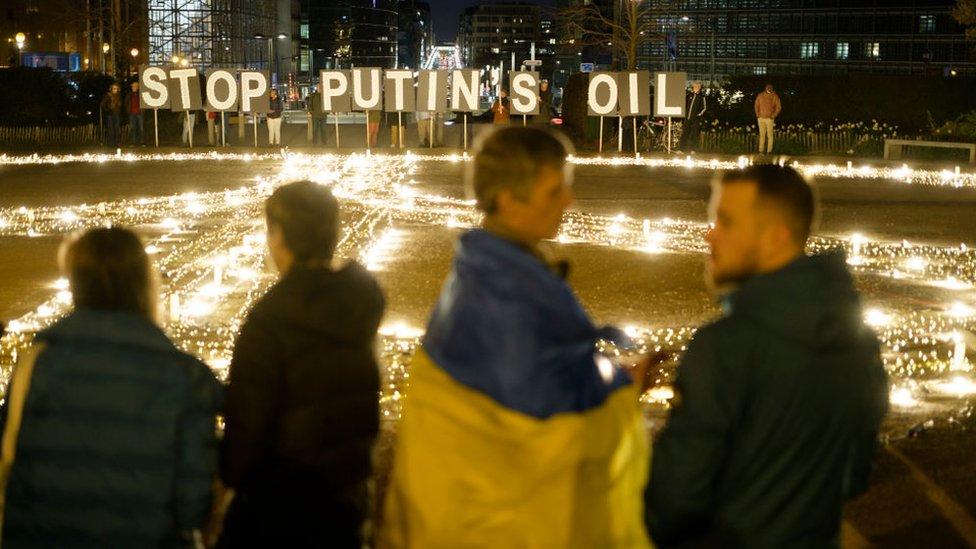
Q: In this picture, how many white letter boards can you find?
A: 13